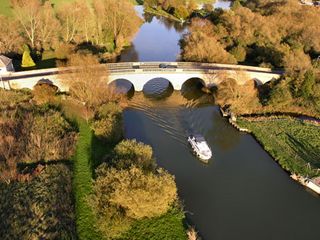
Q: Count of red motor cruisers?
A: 0